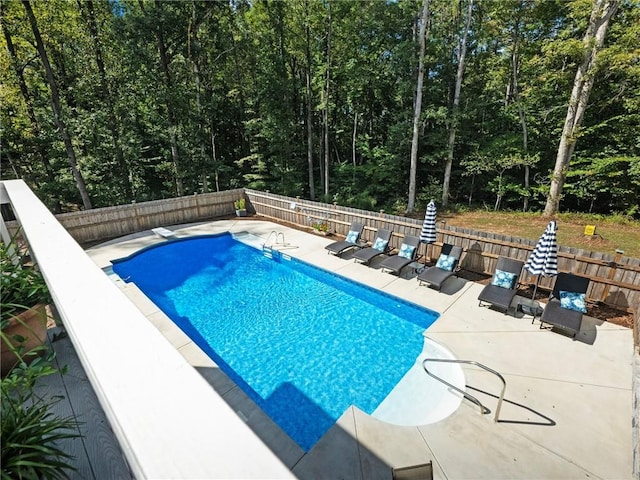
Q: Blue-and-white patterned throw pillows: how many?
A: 6